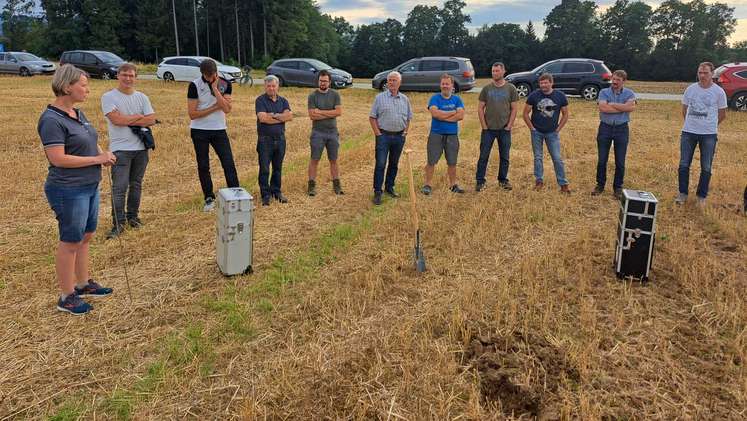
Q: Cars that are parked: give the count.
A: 7